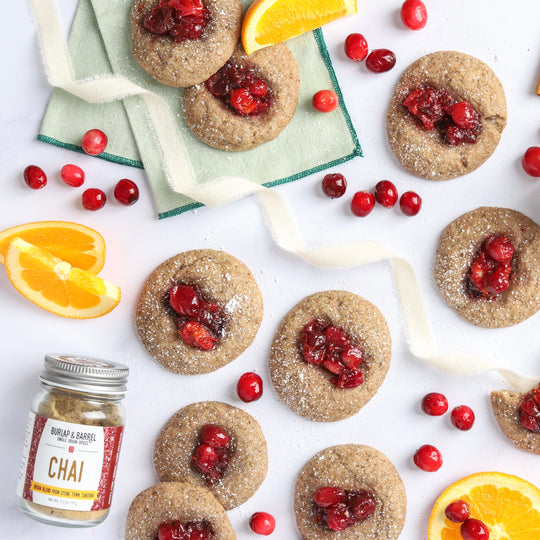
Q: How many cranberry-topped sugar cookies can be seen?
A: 10